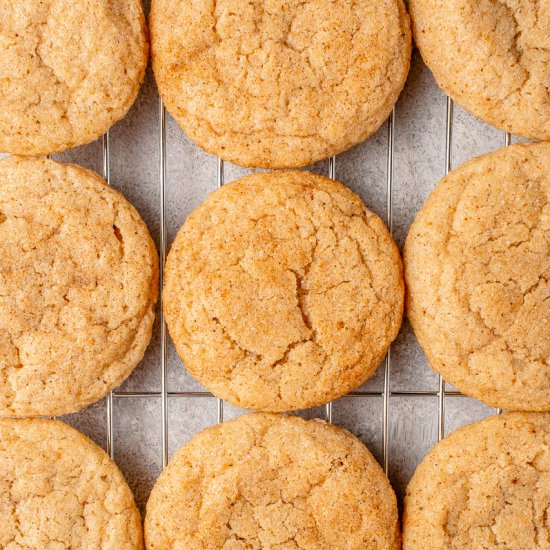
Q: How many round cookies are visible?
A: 9